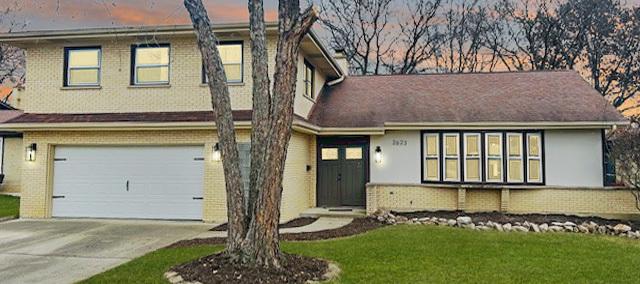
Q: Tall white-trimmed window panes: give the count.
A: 6